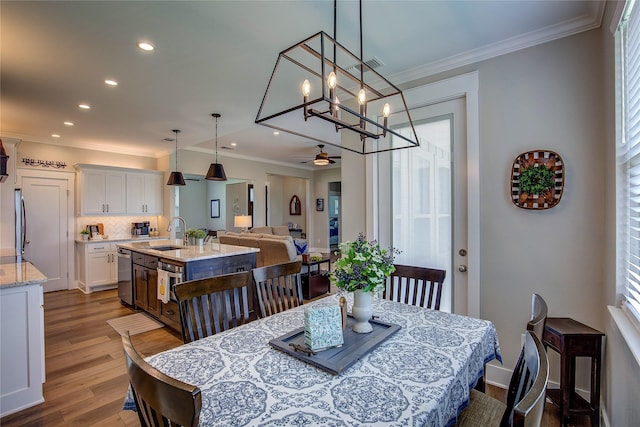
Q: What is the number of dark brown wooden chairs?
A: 6